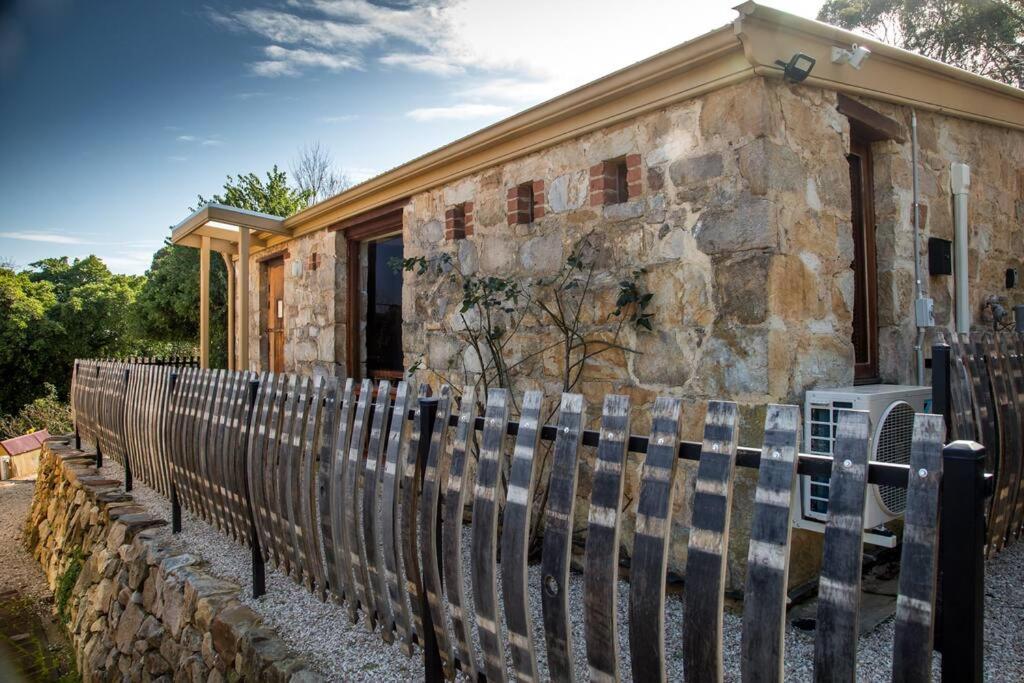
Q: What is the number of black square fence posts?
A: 8